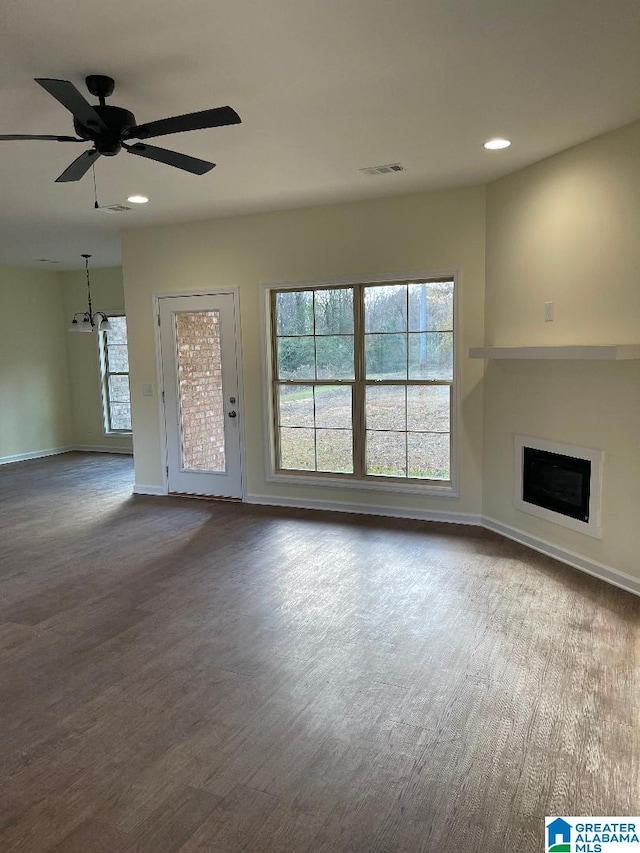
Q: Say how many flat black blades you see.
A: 5